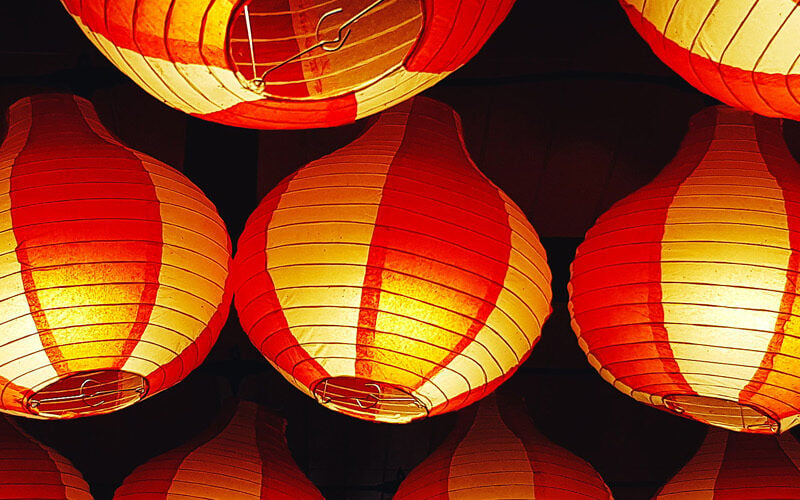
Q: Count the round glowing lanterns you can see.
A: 9